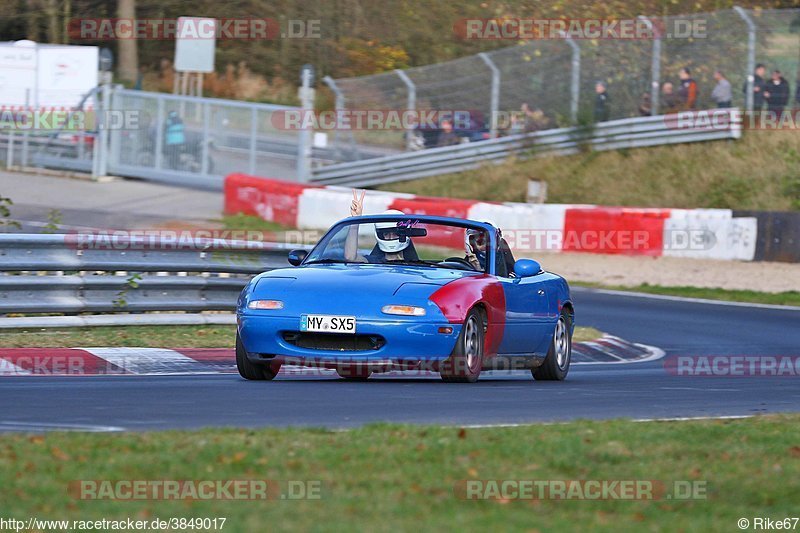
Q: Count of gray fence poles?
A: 6